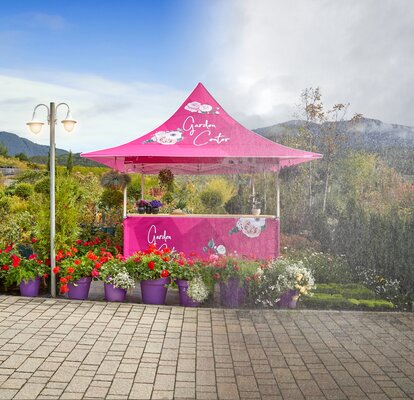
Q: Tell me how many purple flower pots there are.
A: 7